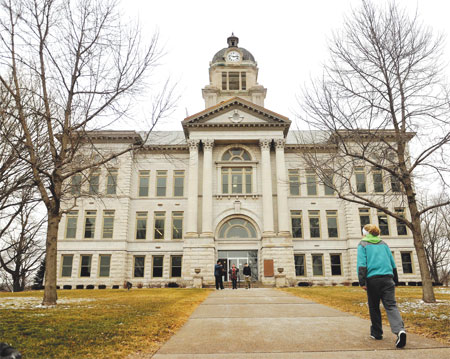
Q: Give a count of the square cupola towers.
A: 1